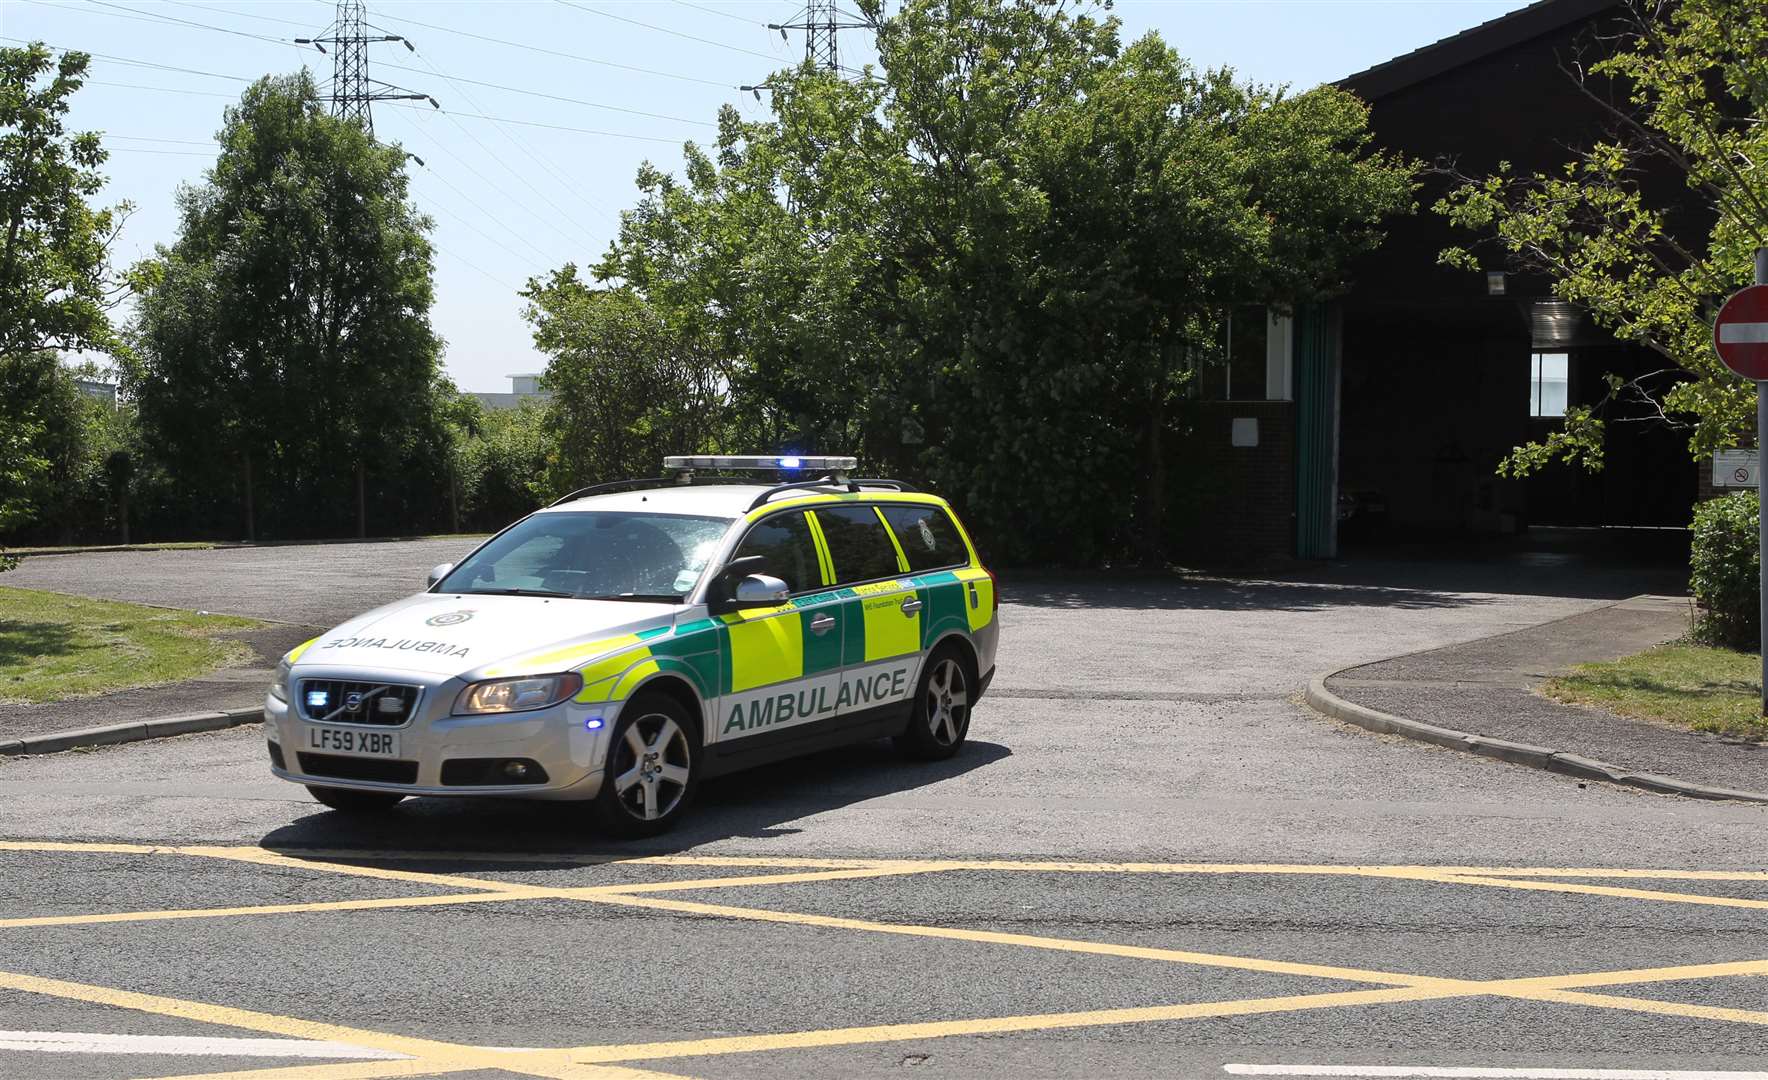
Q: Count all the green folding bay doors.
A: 1